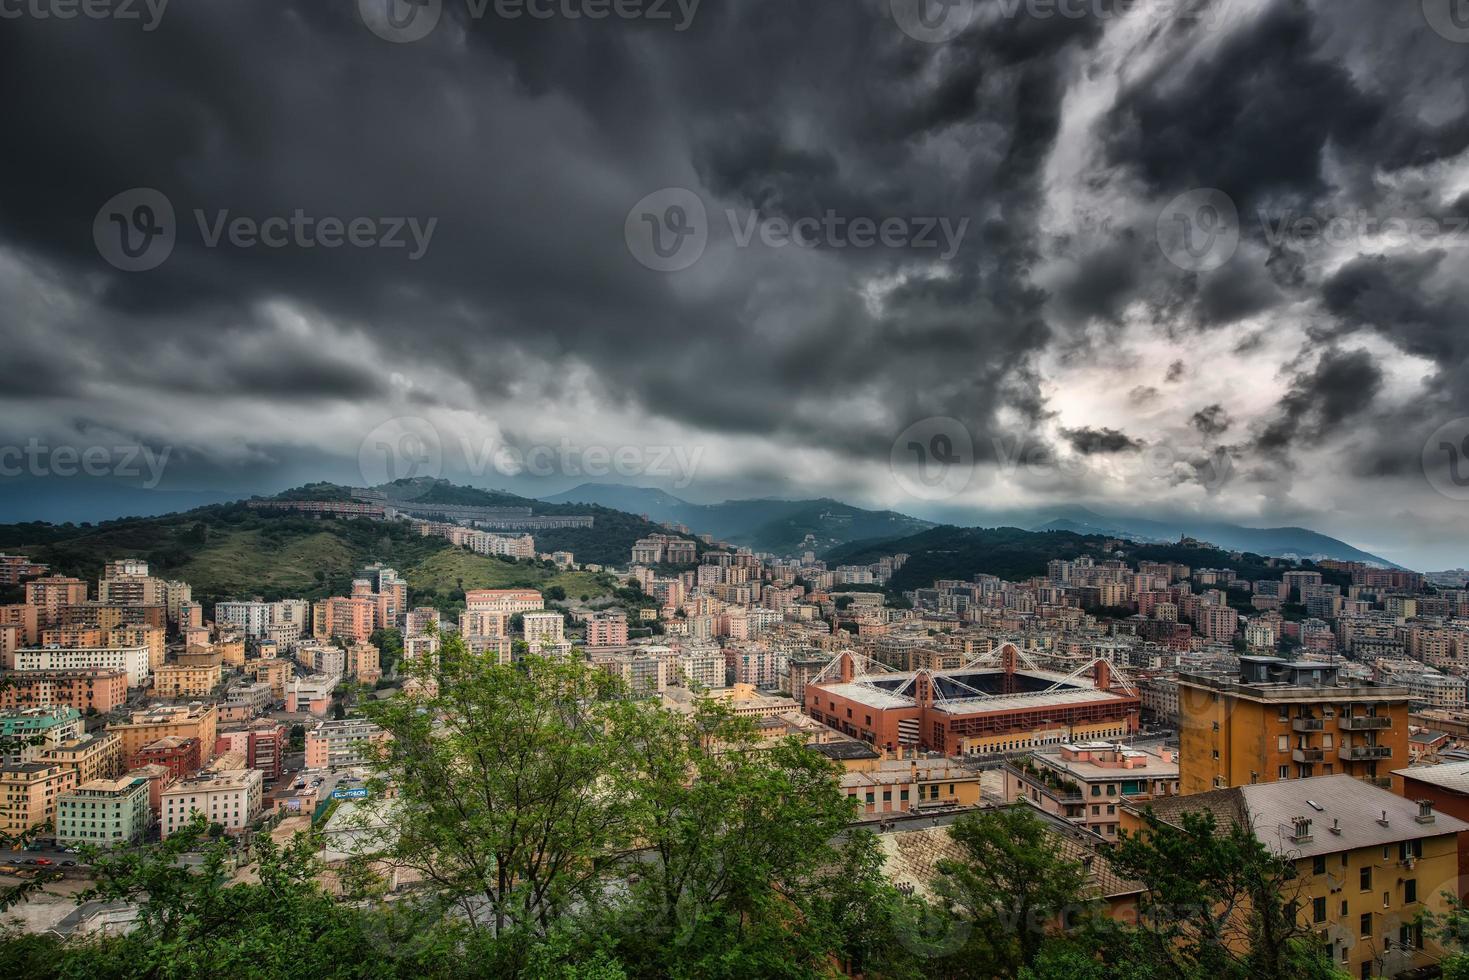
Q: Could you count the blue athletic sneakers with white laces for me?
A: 0